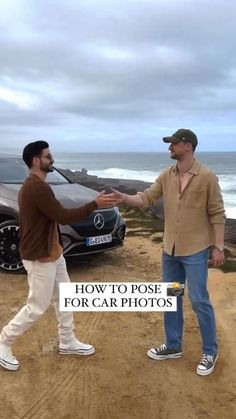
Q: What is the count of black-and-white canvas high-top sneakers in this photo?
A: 2